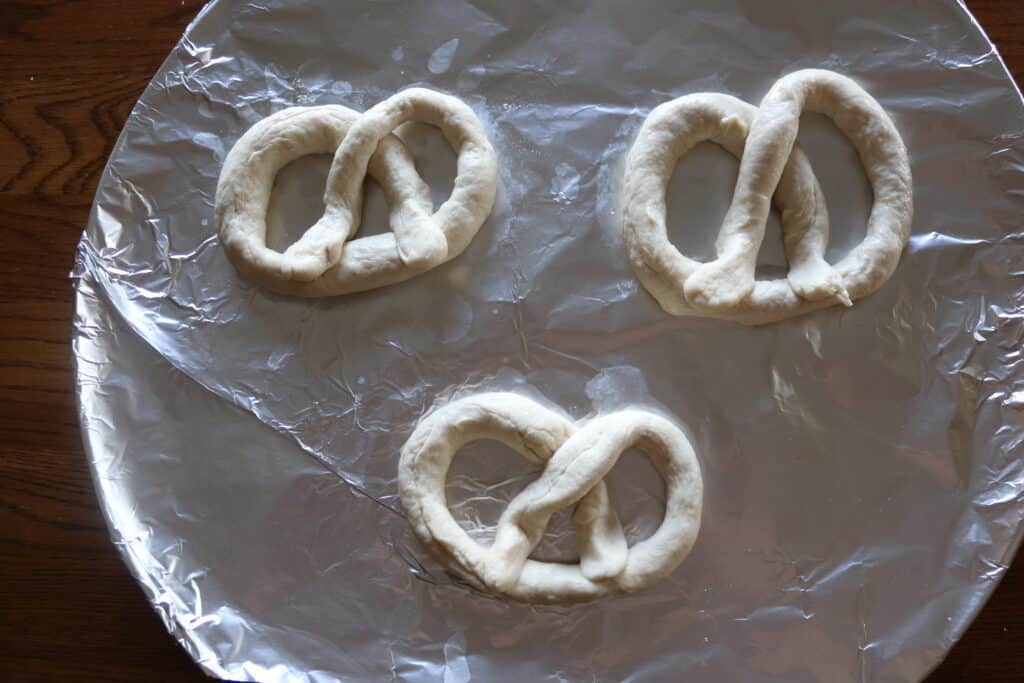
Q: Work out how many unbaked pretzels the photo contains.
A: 3